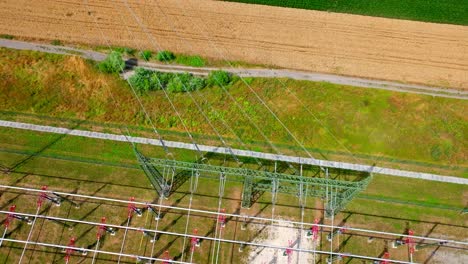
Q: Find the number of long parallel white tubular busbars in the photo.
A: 3